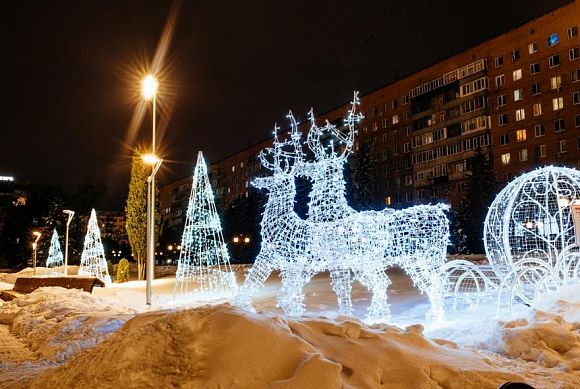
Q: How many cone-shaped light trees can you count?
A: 3